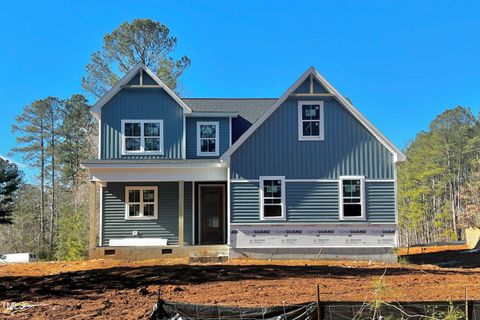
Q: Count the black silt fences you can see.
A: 1